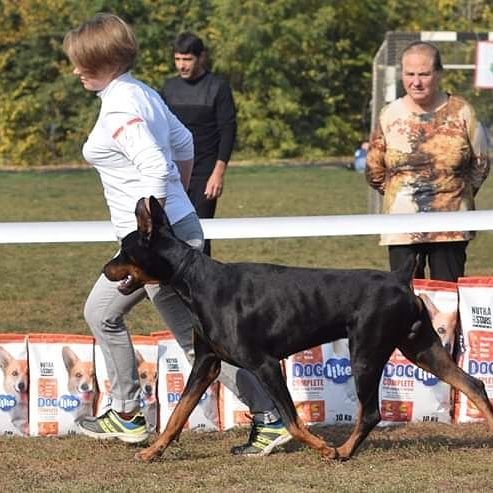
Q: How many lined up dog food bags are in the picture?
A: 8